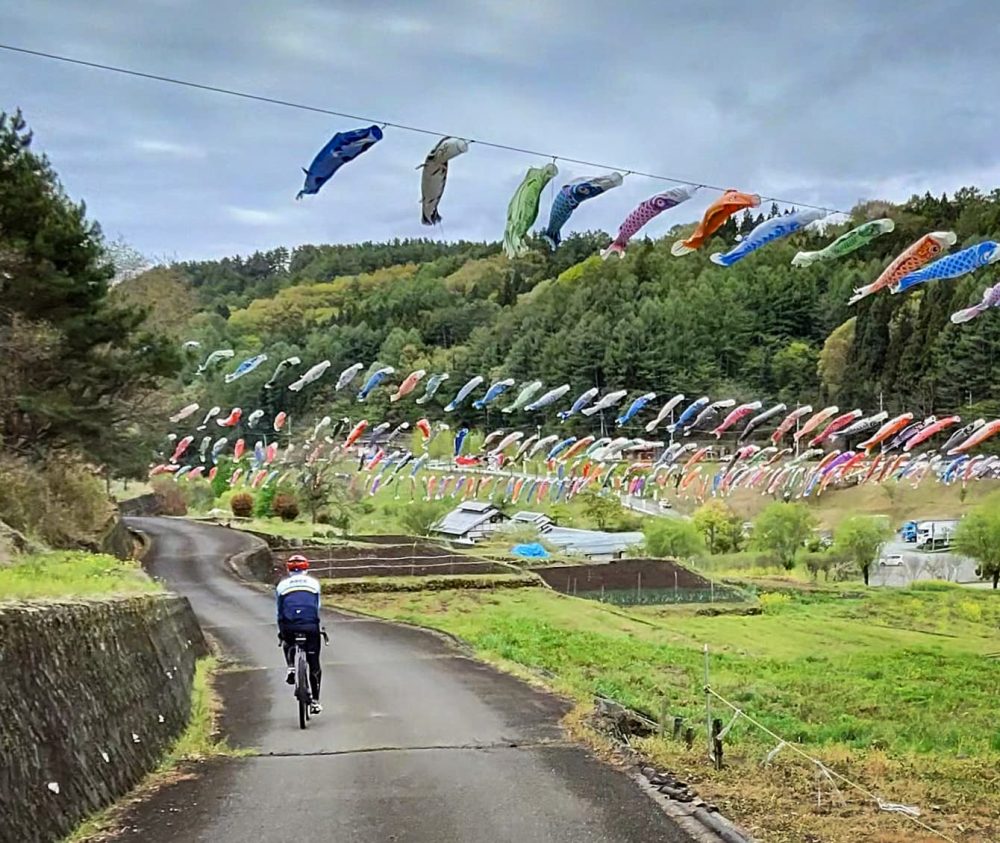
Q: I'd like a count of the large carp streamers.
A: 11